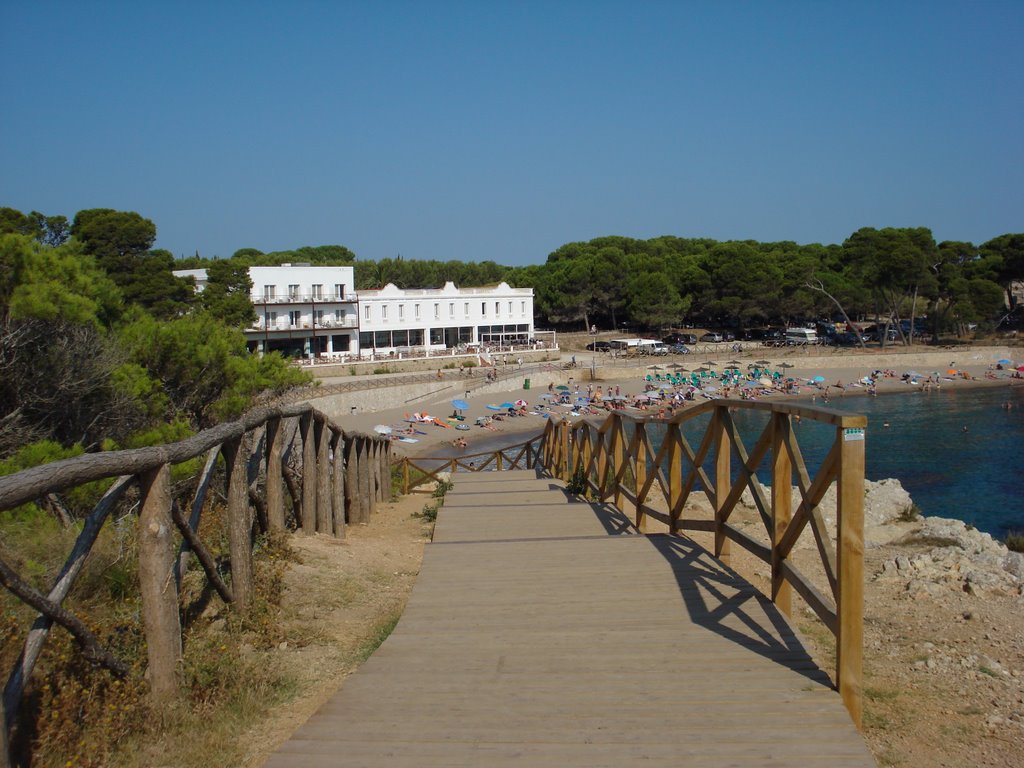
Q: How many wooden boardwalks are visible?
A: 1